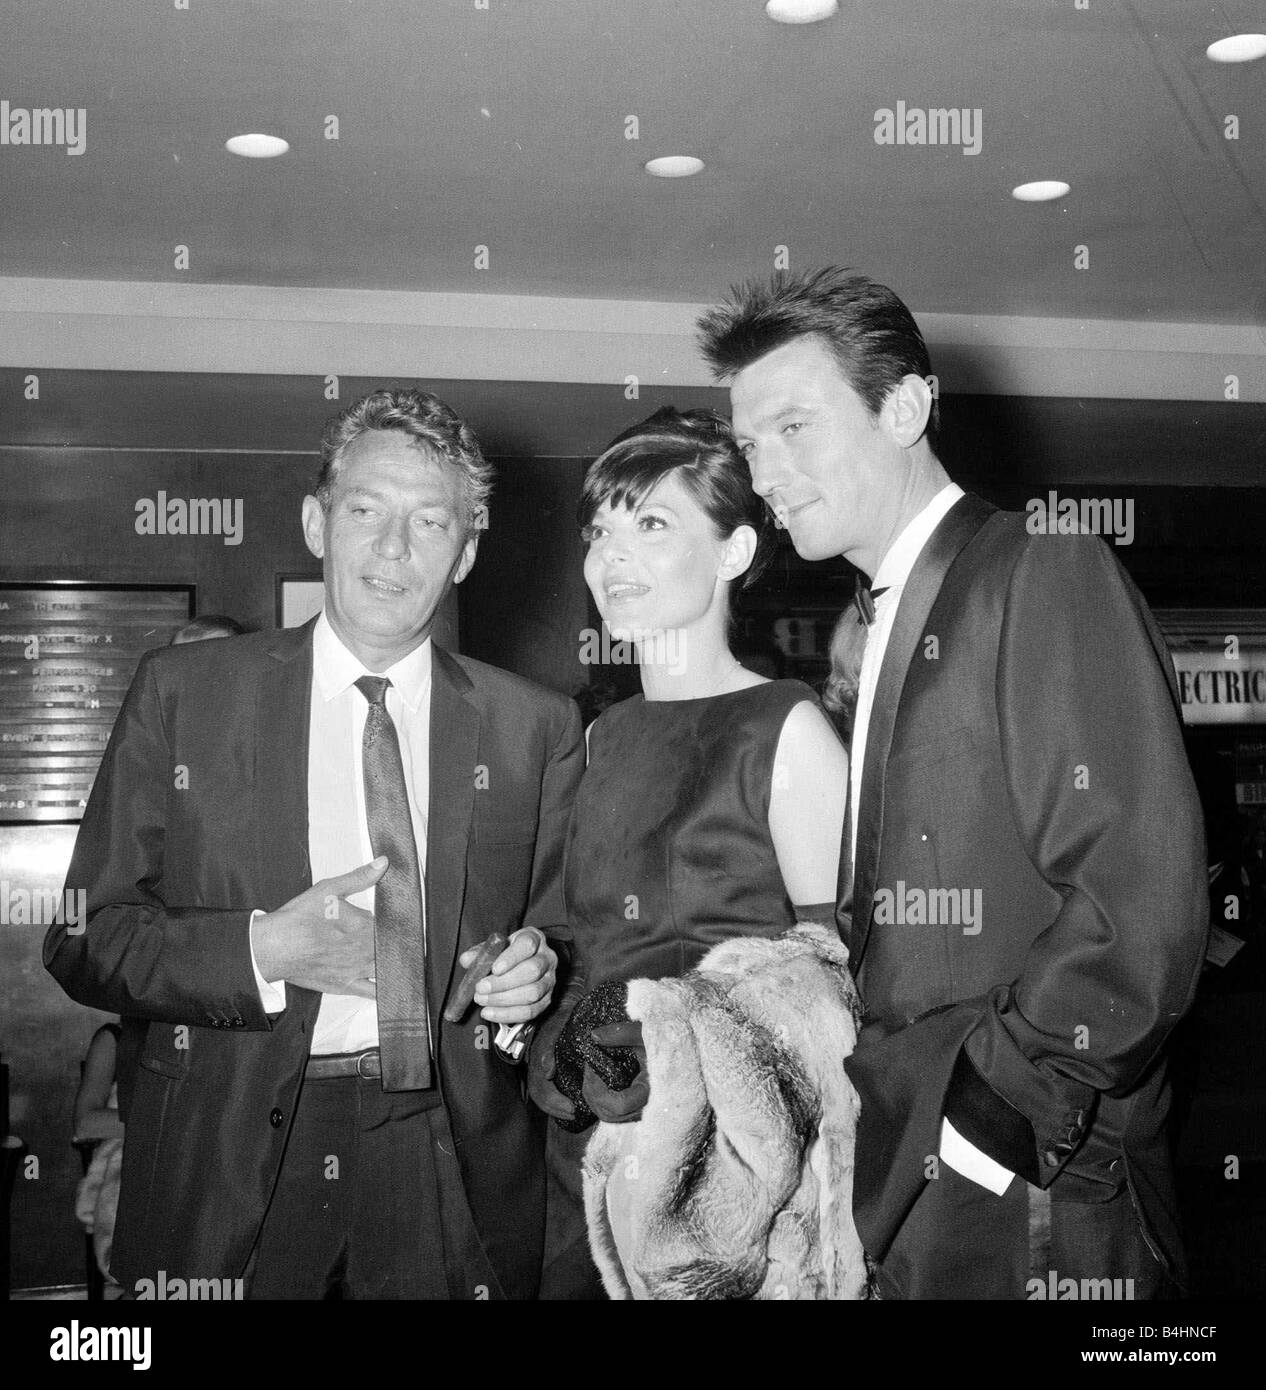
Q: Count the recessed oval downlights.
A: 5